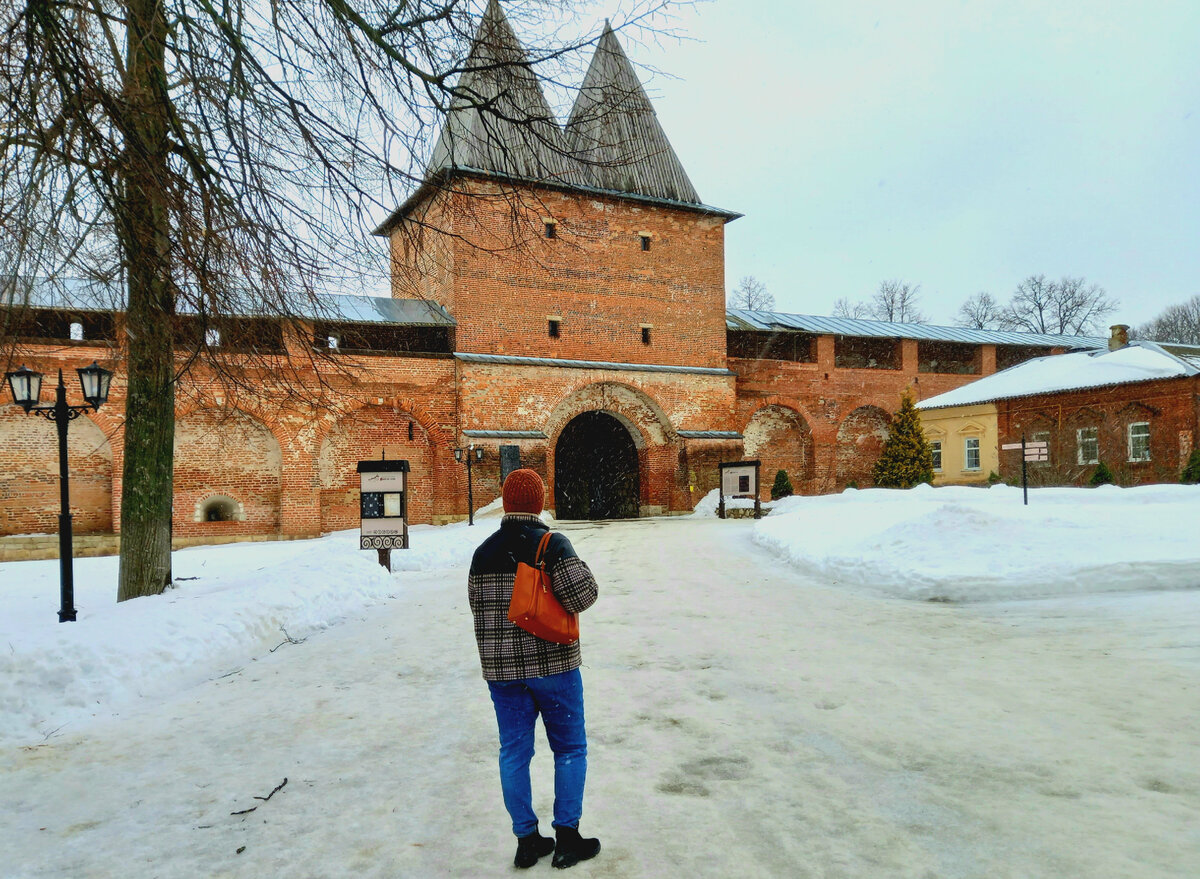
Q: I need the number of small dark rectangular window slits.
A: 4